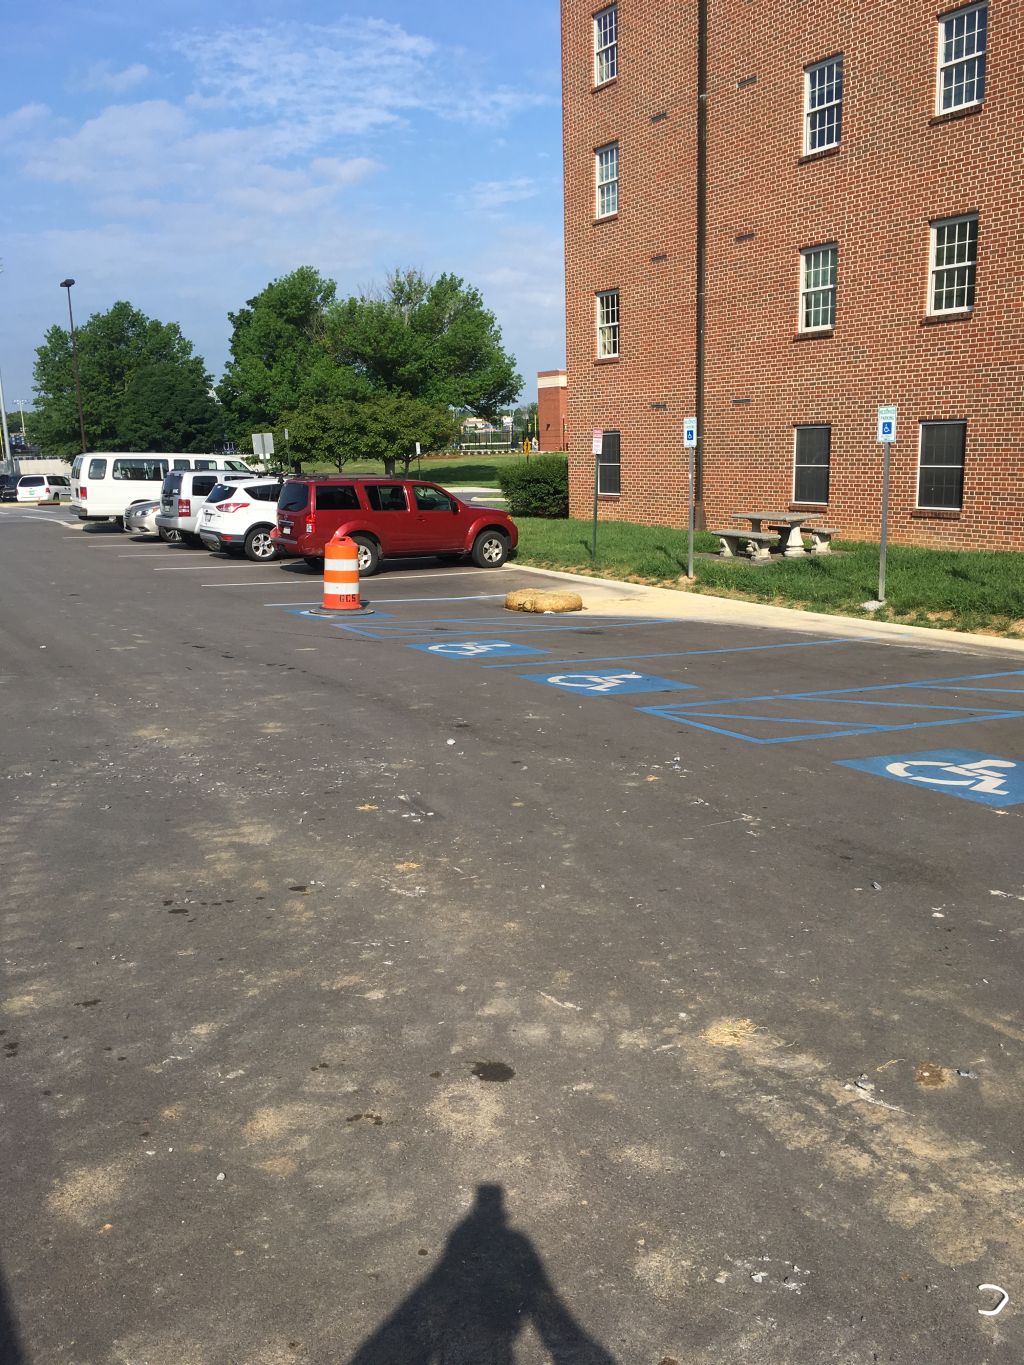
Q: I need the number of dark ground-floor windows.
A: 3